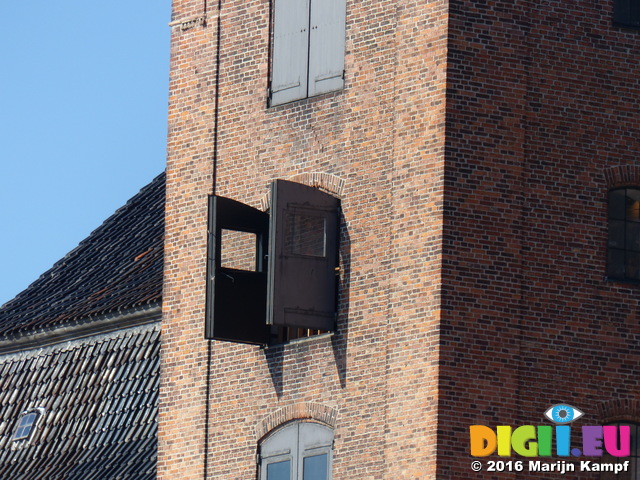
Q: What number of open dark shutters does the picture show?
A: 2